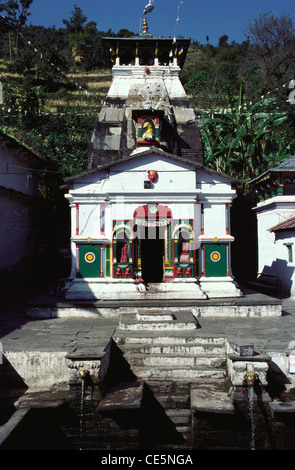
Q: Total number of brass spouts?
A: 2